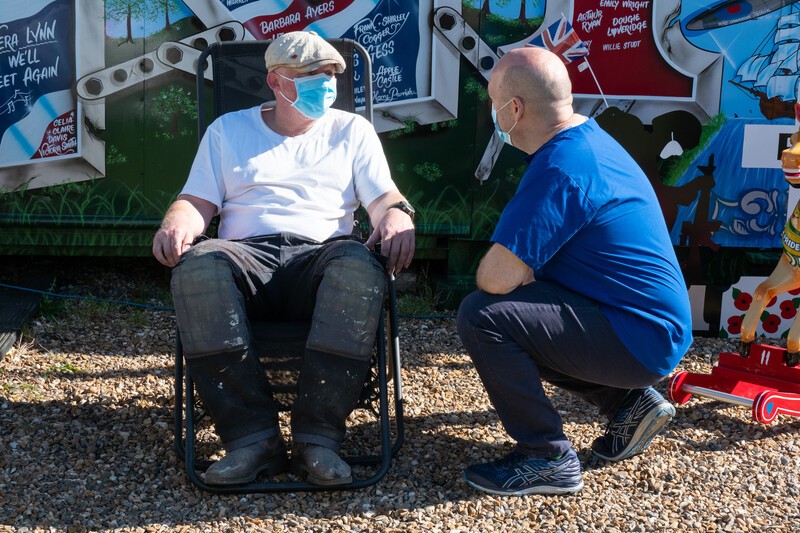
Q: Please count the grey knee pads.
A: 2